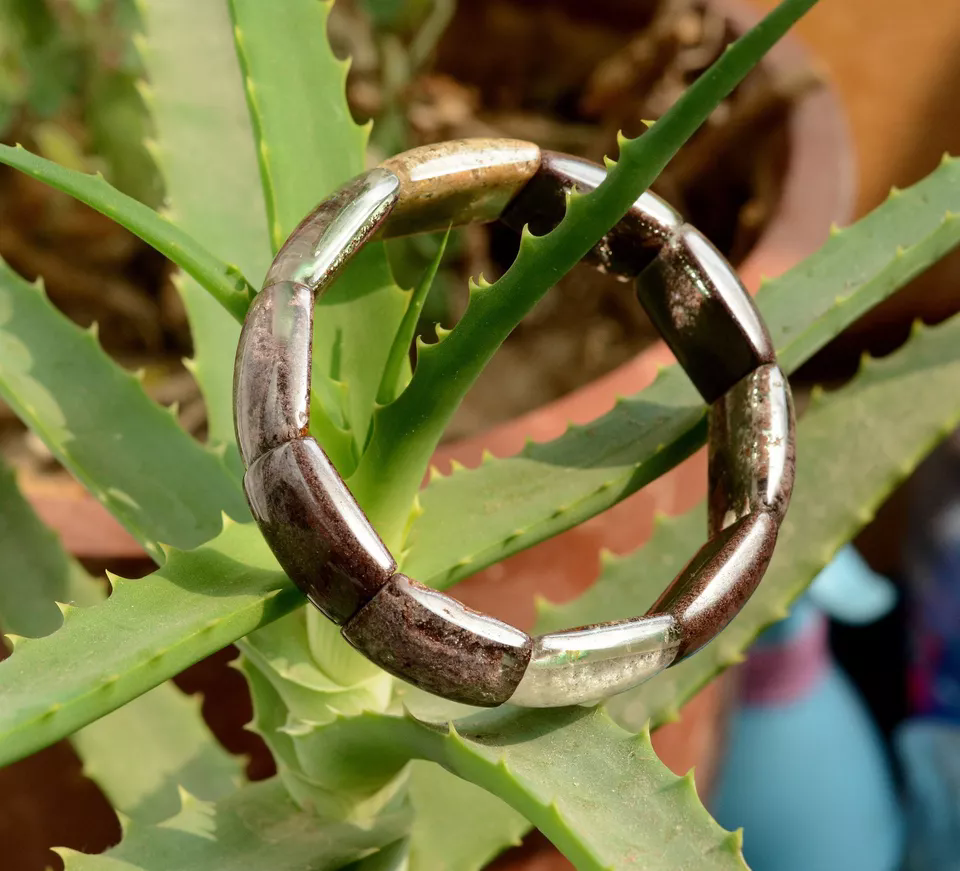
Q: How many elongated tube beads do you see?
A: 10